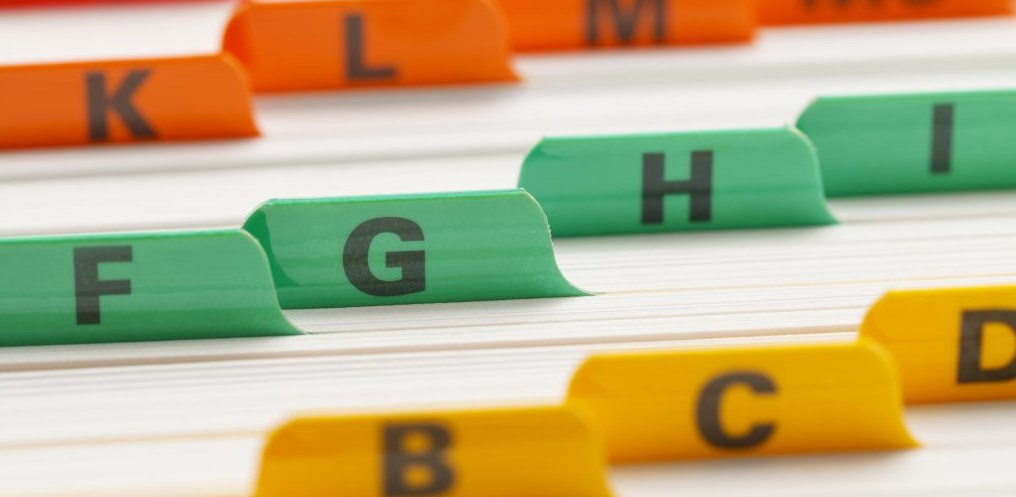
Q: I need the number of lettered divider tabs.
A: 11